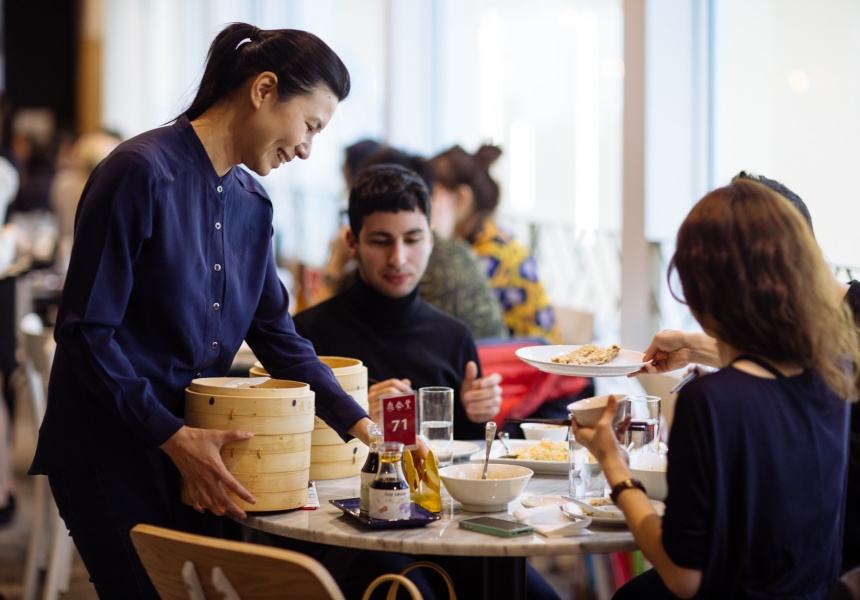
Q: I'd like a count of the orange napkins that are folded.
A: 0